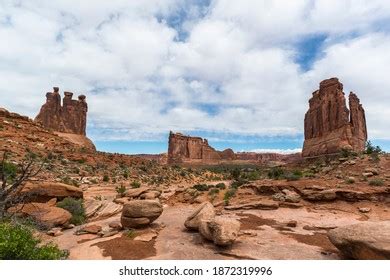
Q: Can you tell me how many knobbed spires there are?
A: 3